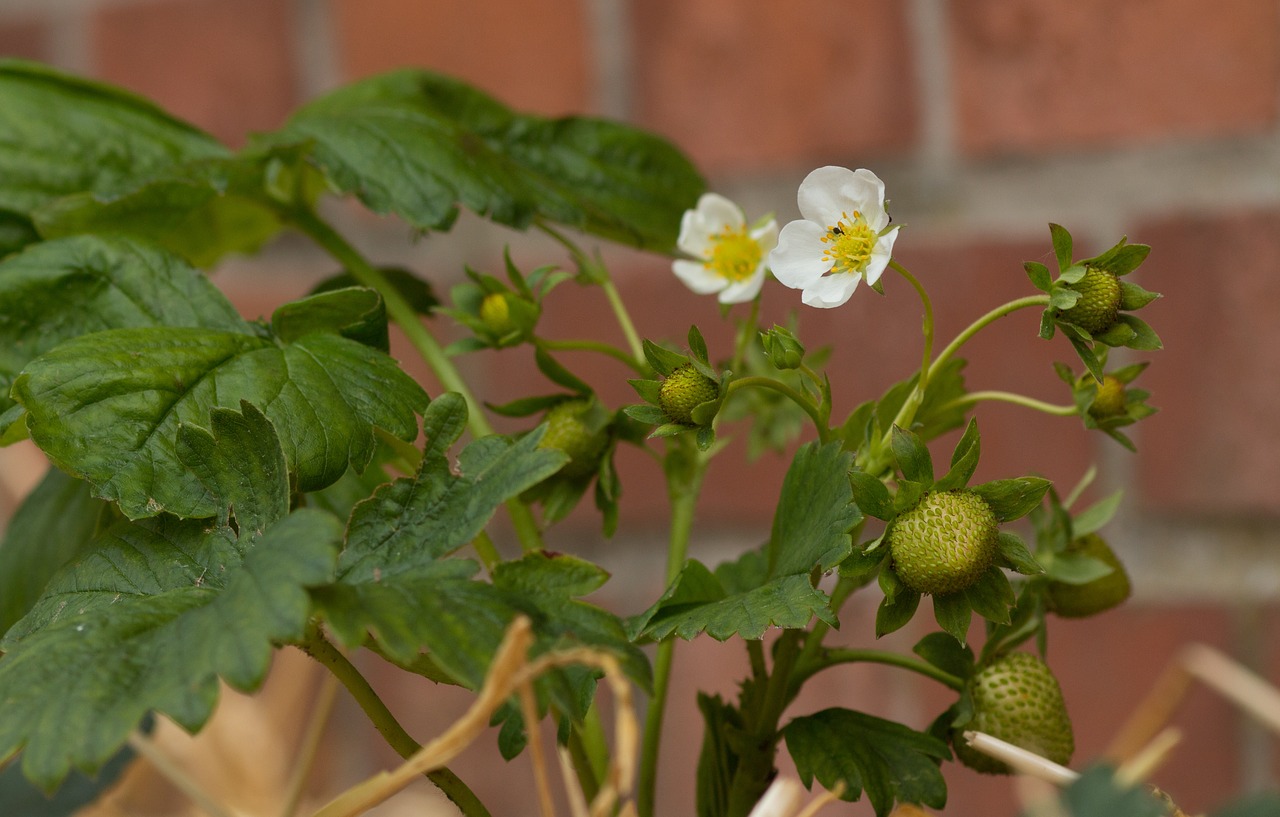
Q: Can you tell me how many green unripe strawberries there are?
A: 8